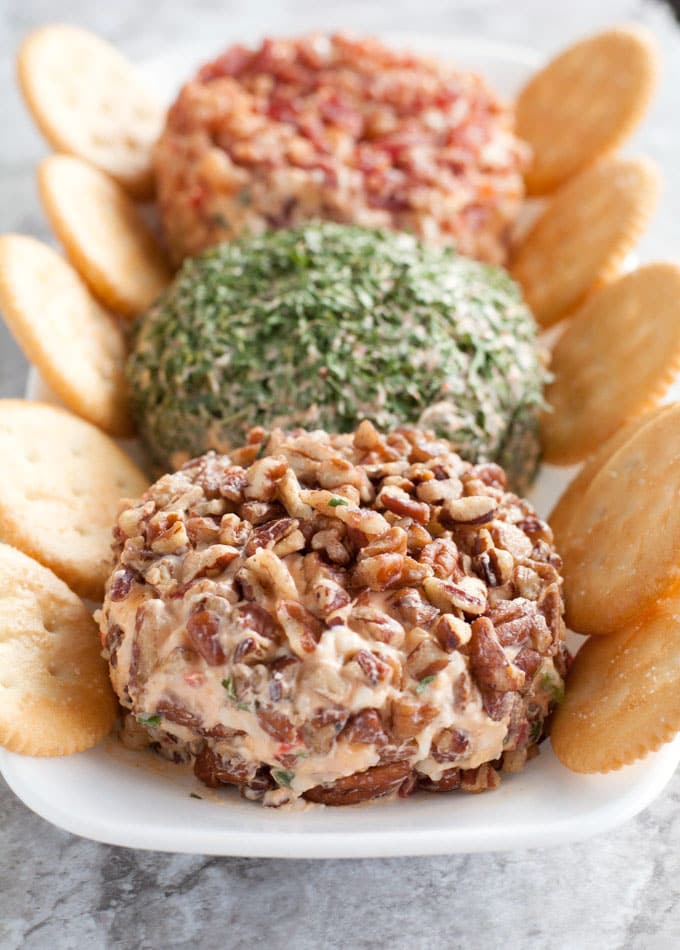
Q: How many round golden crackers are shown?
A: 11